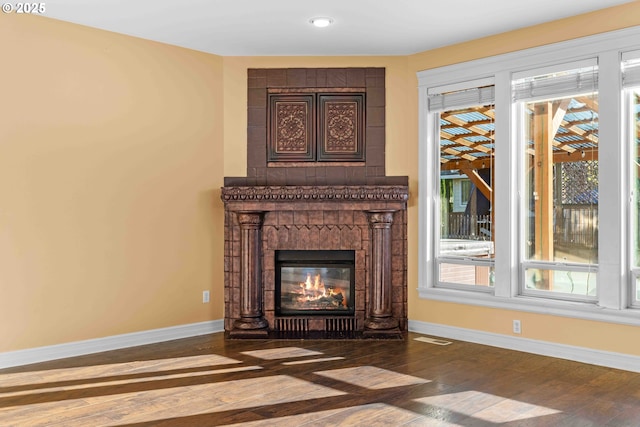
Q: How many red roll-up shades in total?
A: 0